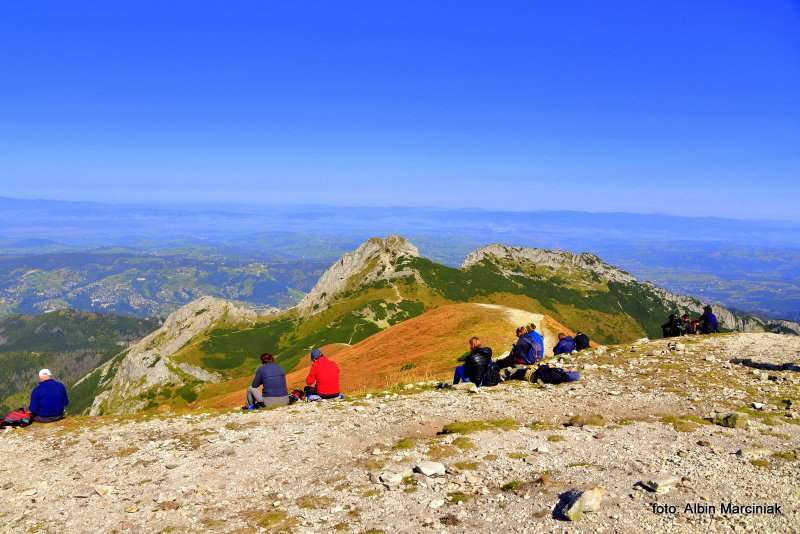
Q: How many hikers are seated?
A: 11